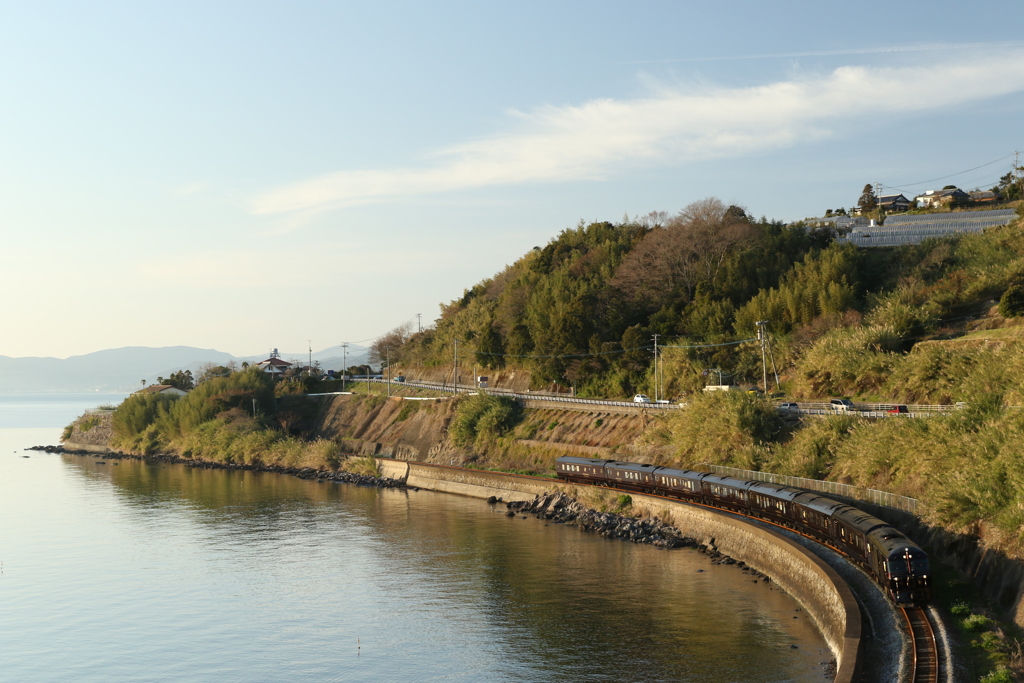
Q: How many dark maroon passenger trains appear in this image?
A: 1